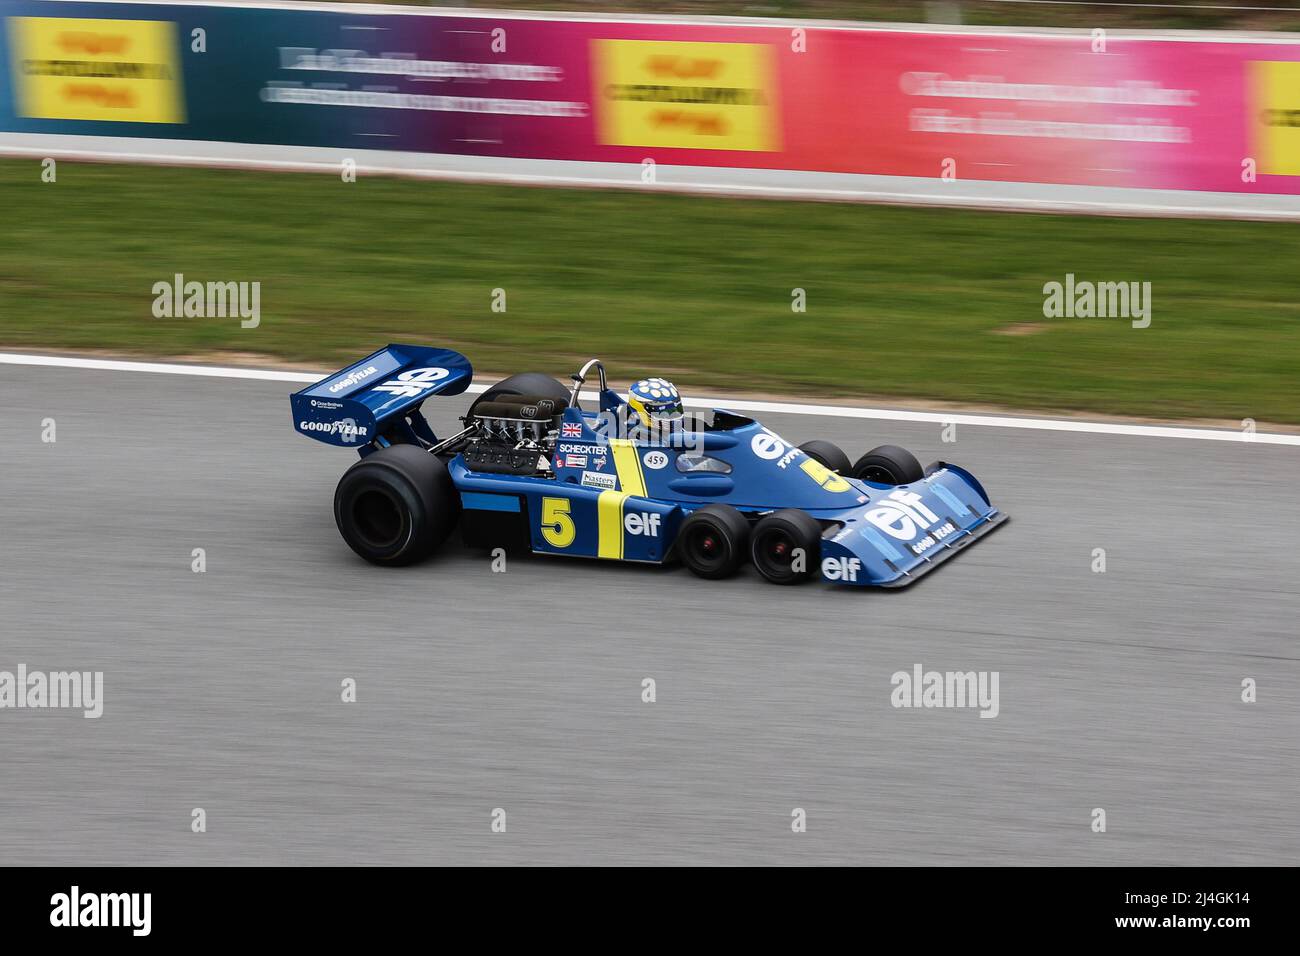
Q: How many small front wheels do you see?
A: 4